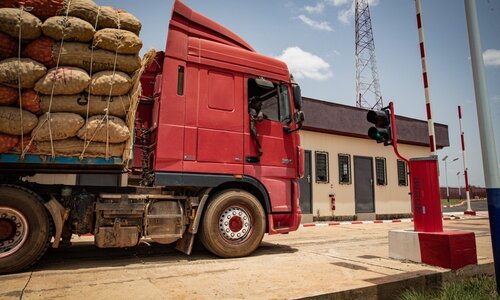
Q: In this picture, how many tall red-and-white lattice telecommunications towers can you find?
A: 1